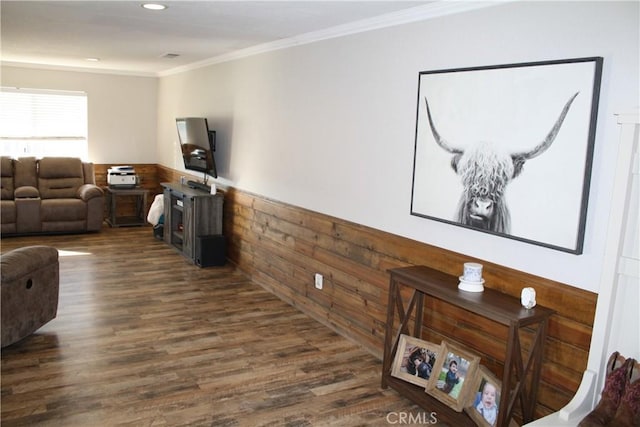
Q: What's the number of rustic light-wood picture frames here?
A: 3